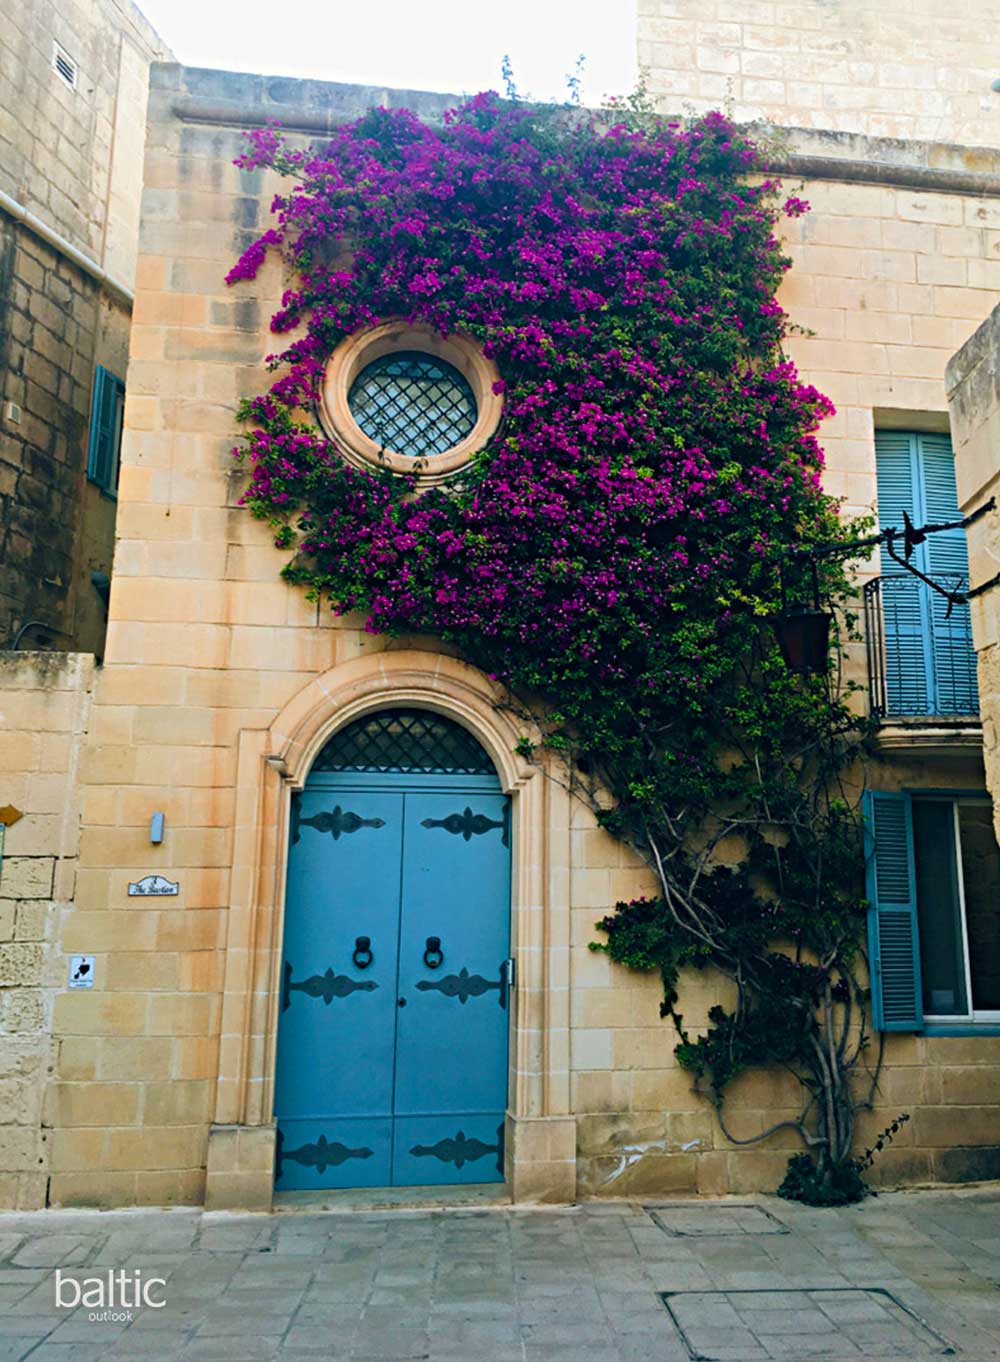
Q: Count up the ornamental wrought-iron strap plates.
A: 6